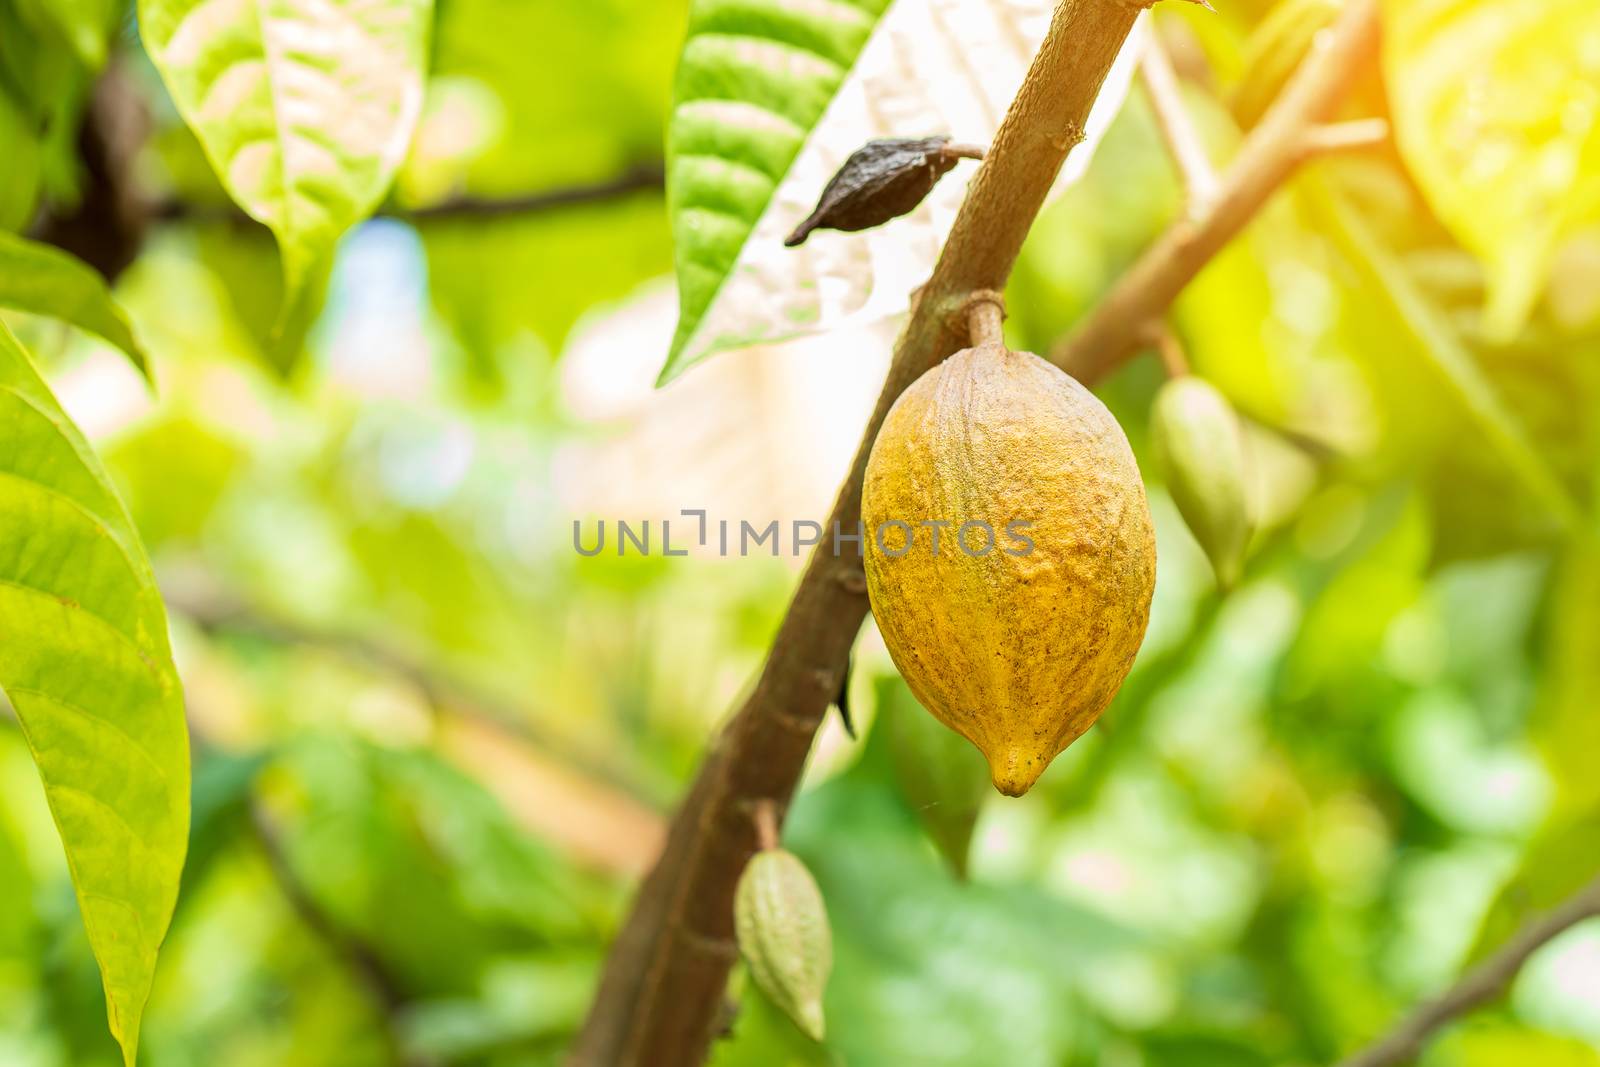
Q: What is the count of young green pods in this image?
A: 2